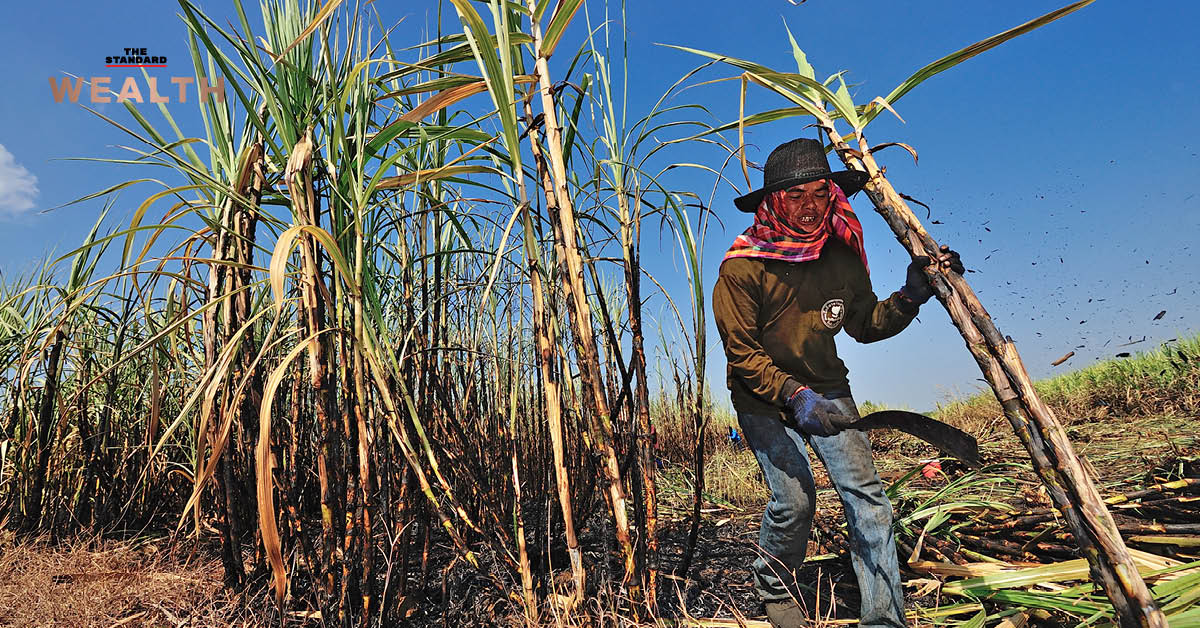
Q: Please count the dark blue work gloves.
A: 2